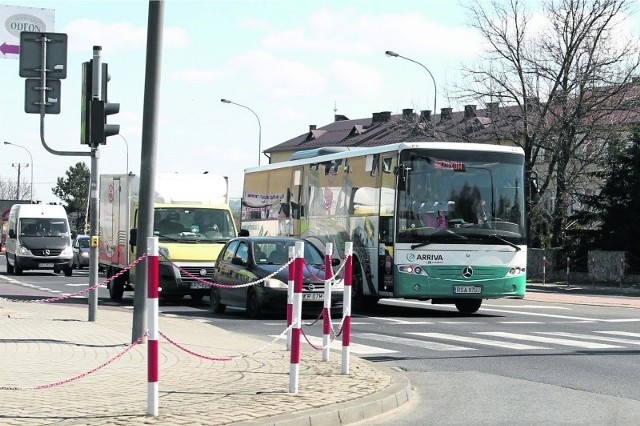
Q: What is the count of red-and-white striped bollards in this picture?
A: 5